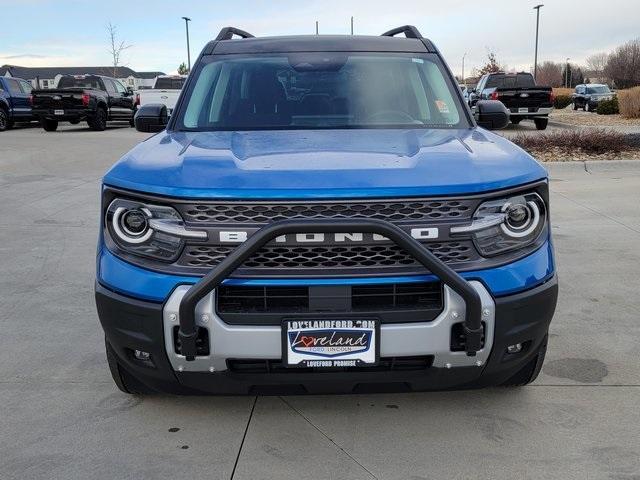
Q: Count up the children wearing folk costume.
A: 0